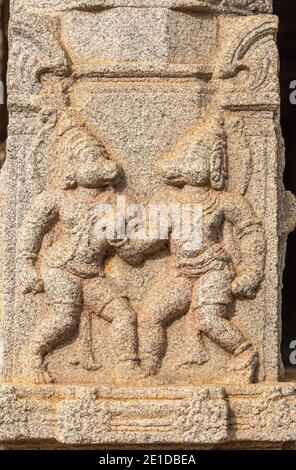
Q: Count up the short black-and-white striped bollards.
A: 0